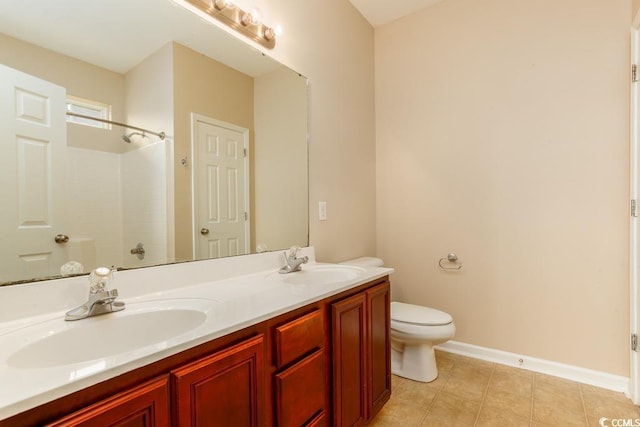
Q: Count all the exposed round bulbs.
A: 3